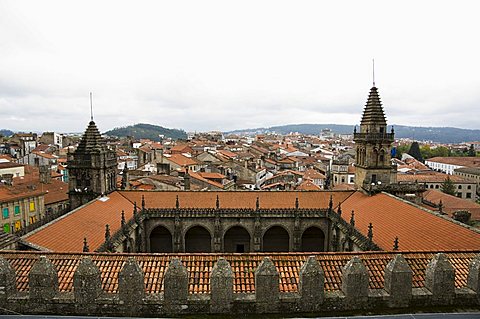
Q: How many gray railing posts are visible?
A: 12